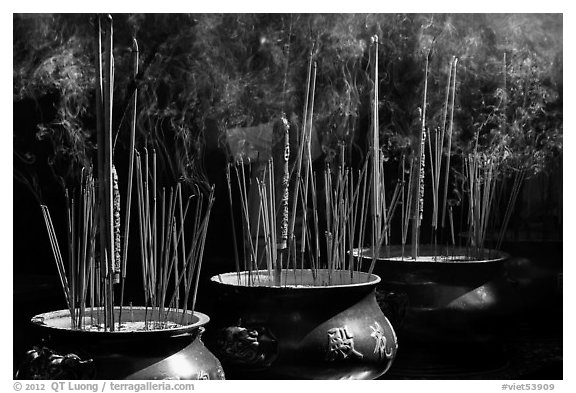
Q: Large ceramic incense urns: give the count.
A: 3